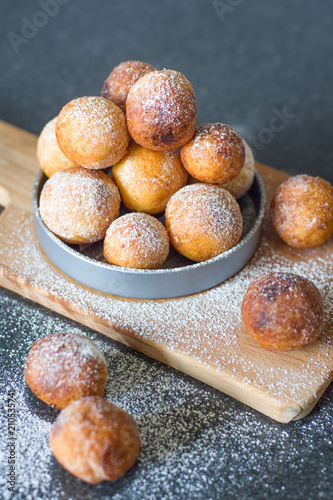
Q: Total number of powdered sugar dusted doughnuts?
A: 14